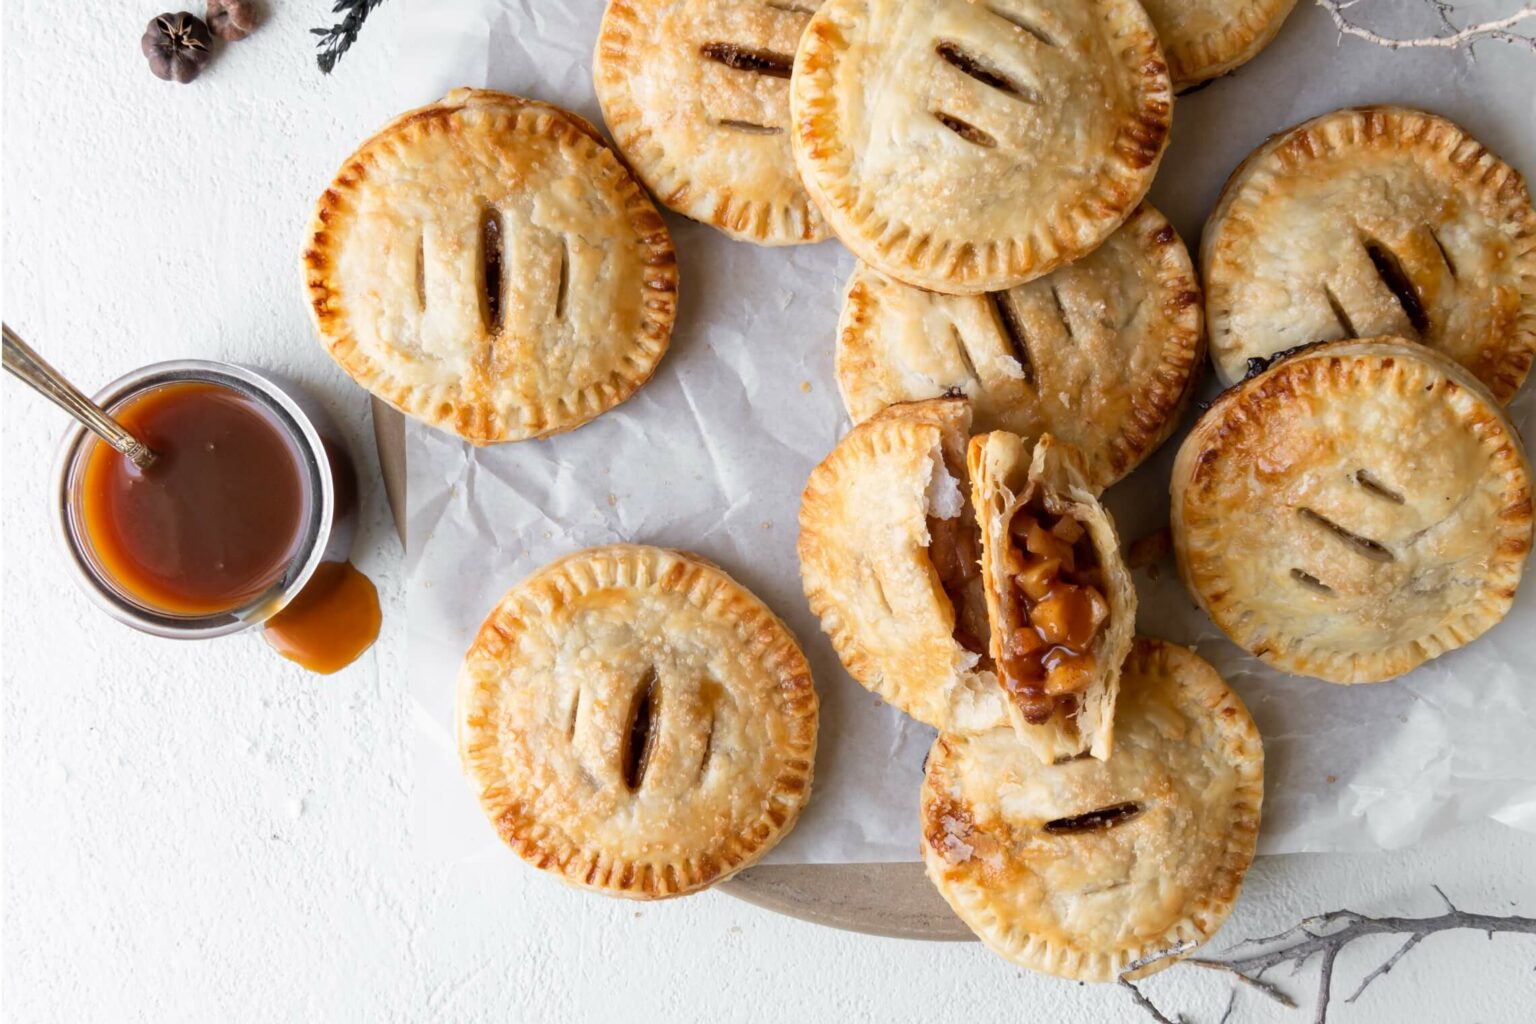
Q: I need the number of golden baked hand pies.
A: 10